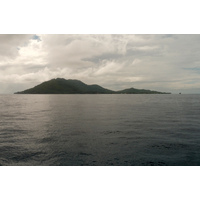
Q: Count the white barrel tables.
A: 0